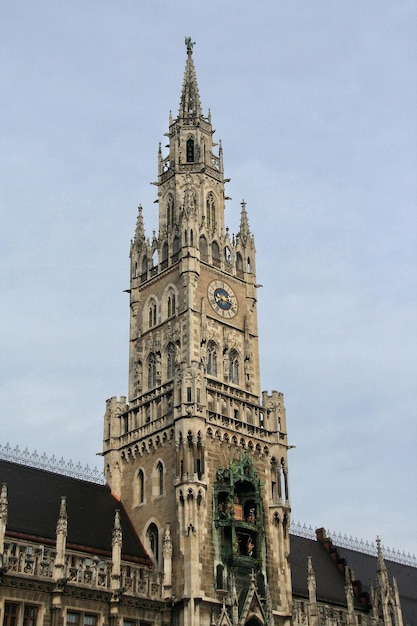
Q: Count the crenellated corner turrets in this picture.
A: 3